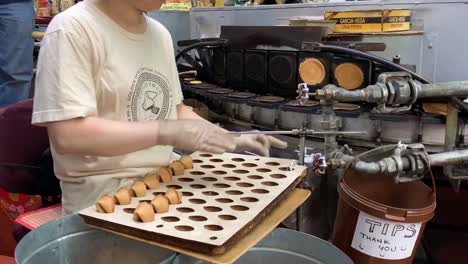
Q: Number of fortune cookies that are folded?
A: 10